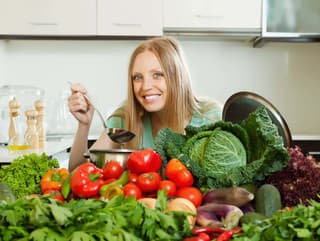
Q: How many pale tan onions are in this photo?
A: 2